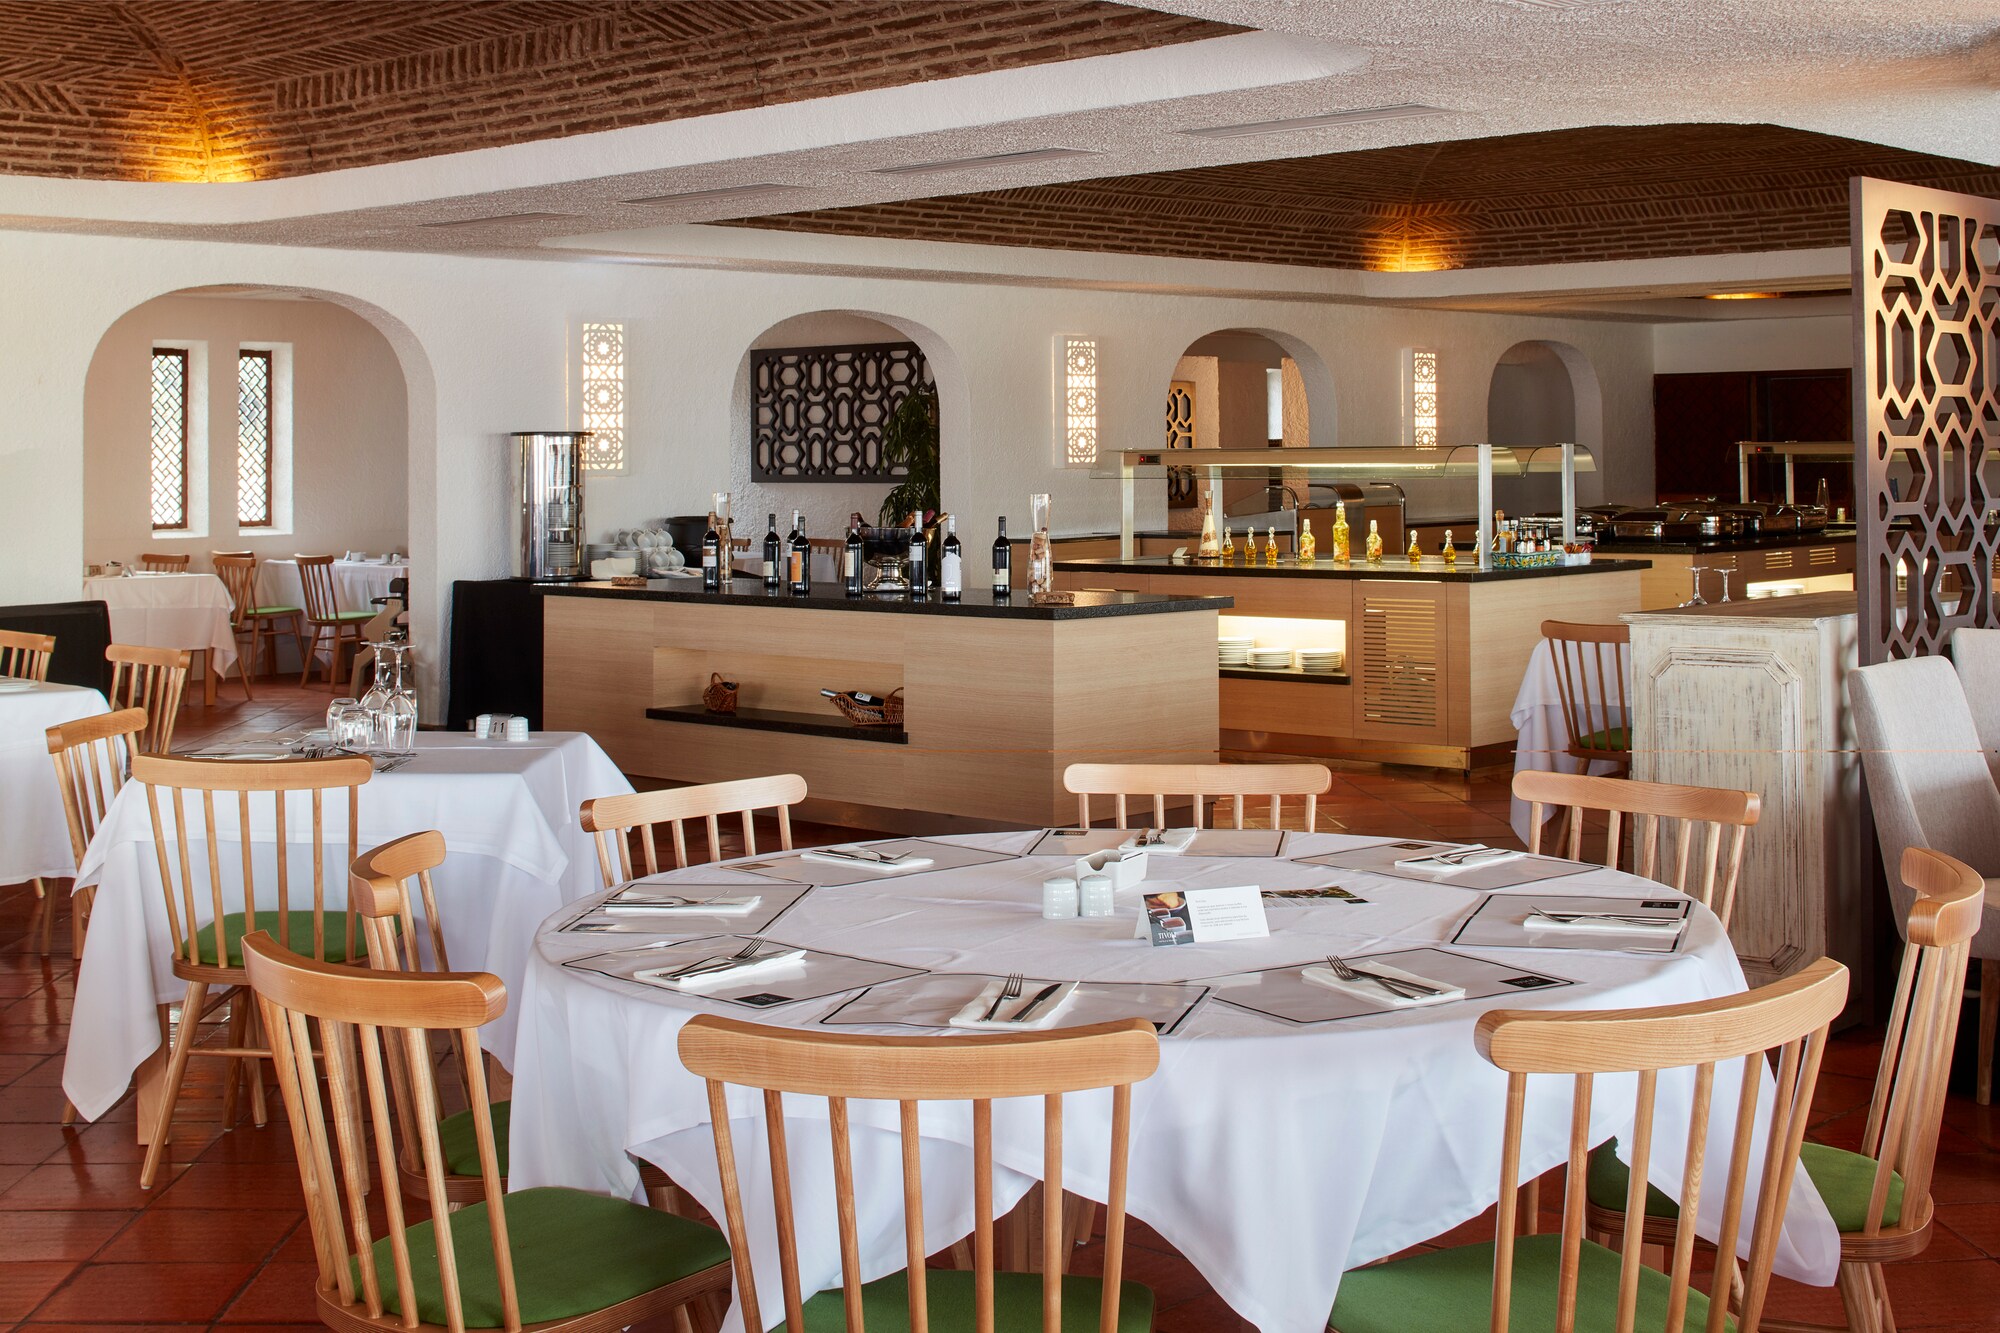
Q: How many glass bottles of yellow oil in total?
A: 9